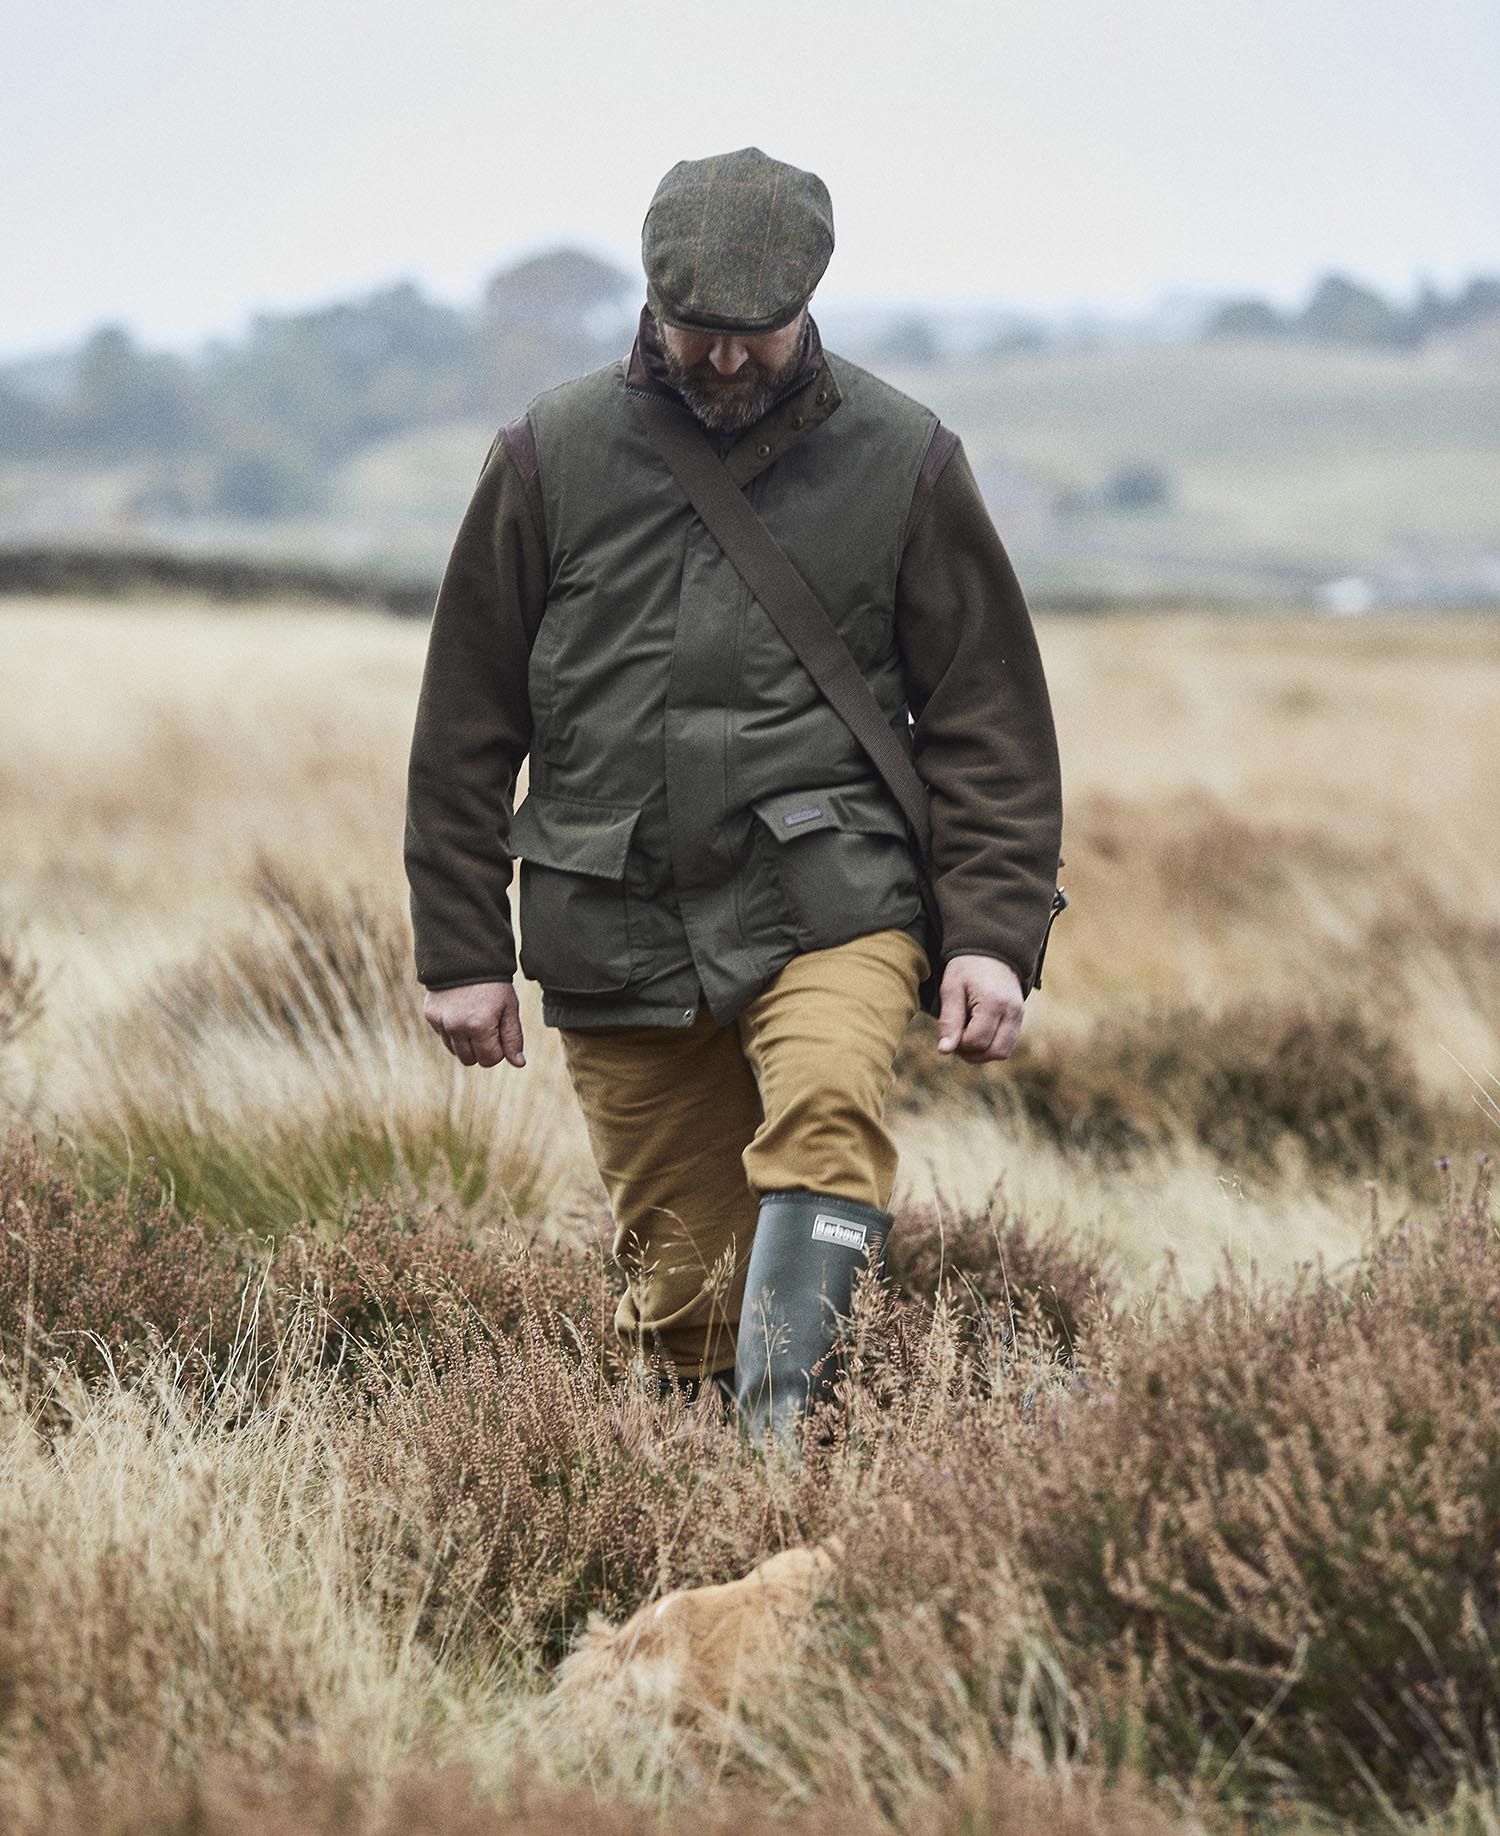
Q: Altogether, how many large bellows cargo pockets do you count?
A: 2